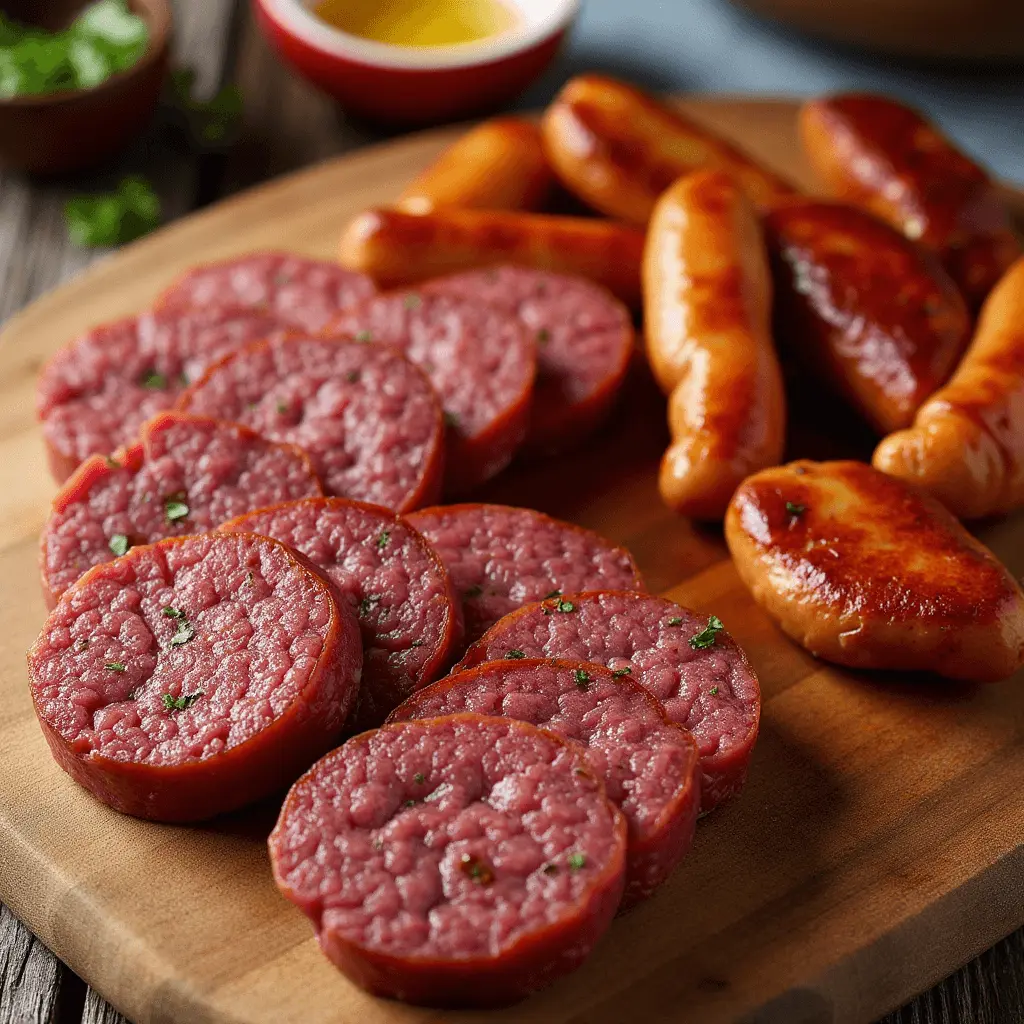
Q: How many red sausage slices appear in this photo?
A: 12